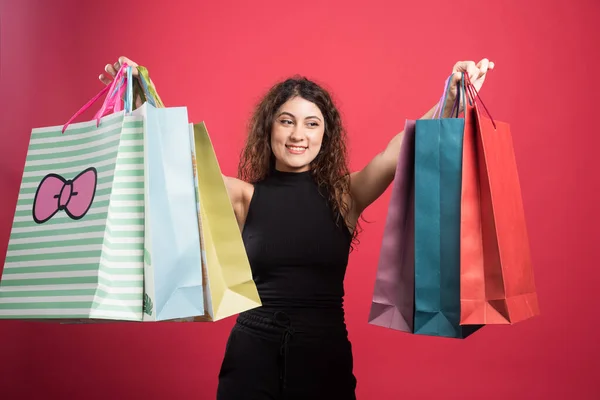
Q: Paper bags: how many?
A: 6